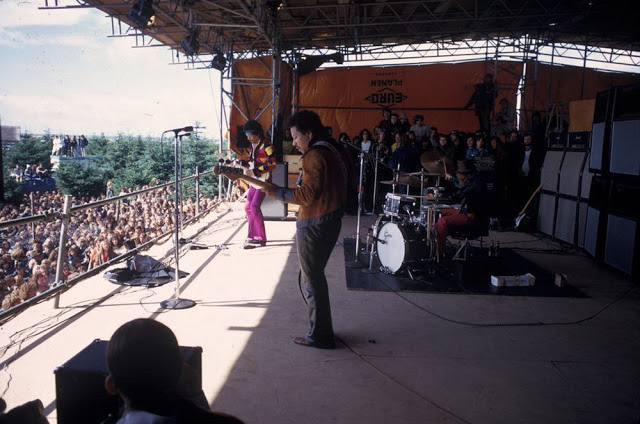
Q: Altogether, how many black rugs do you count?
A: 1